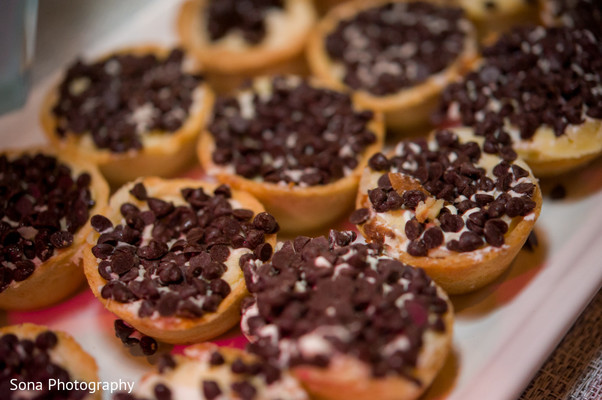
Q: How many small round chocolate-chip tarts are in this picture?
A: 13